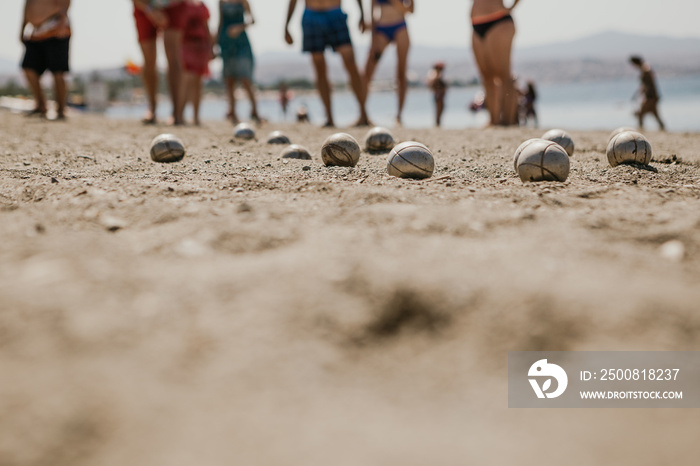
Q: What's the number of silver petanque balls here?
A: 12